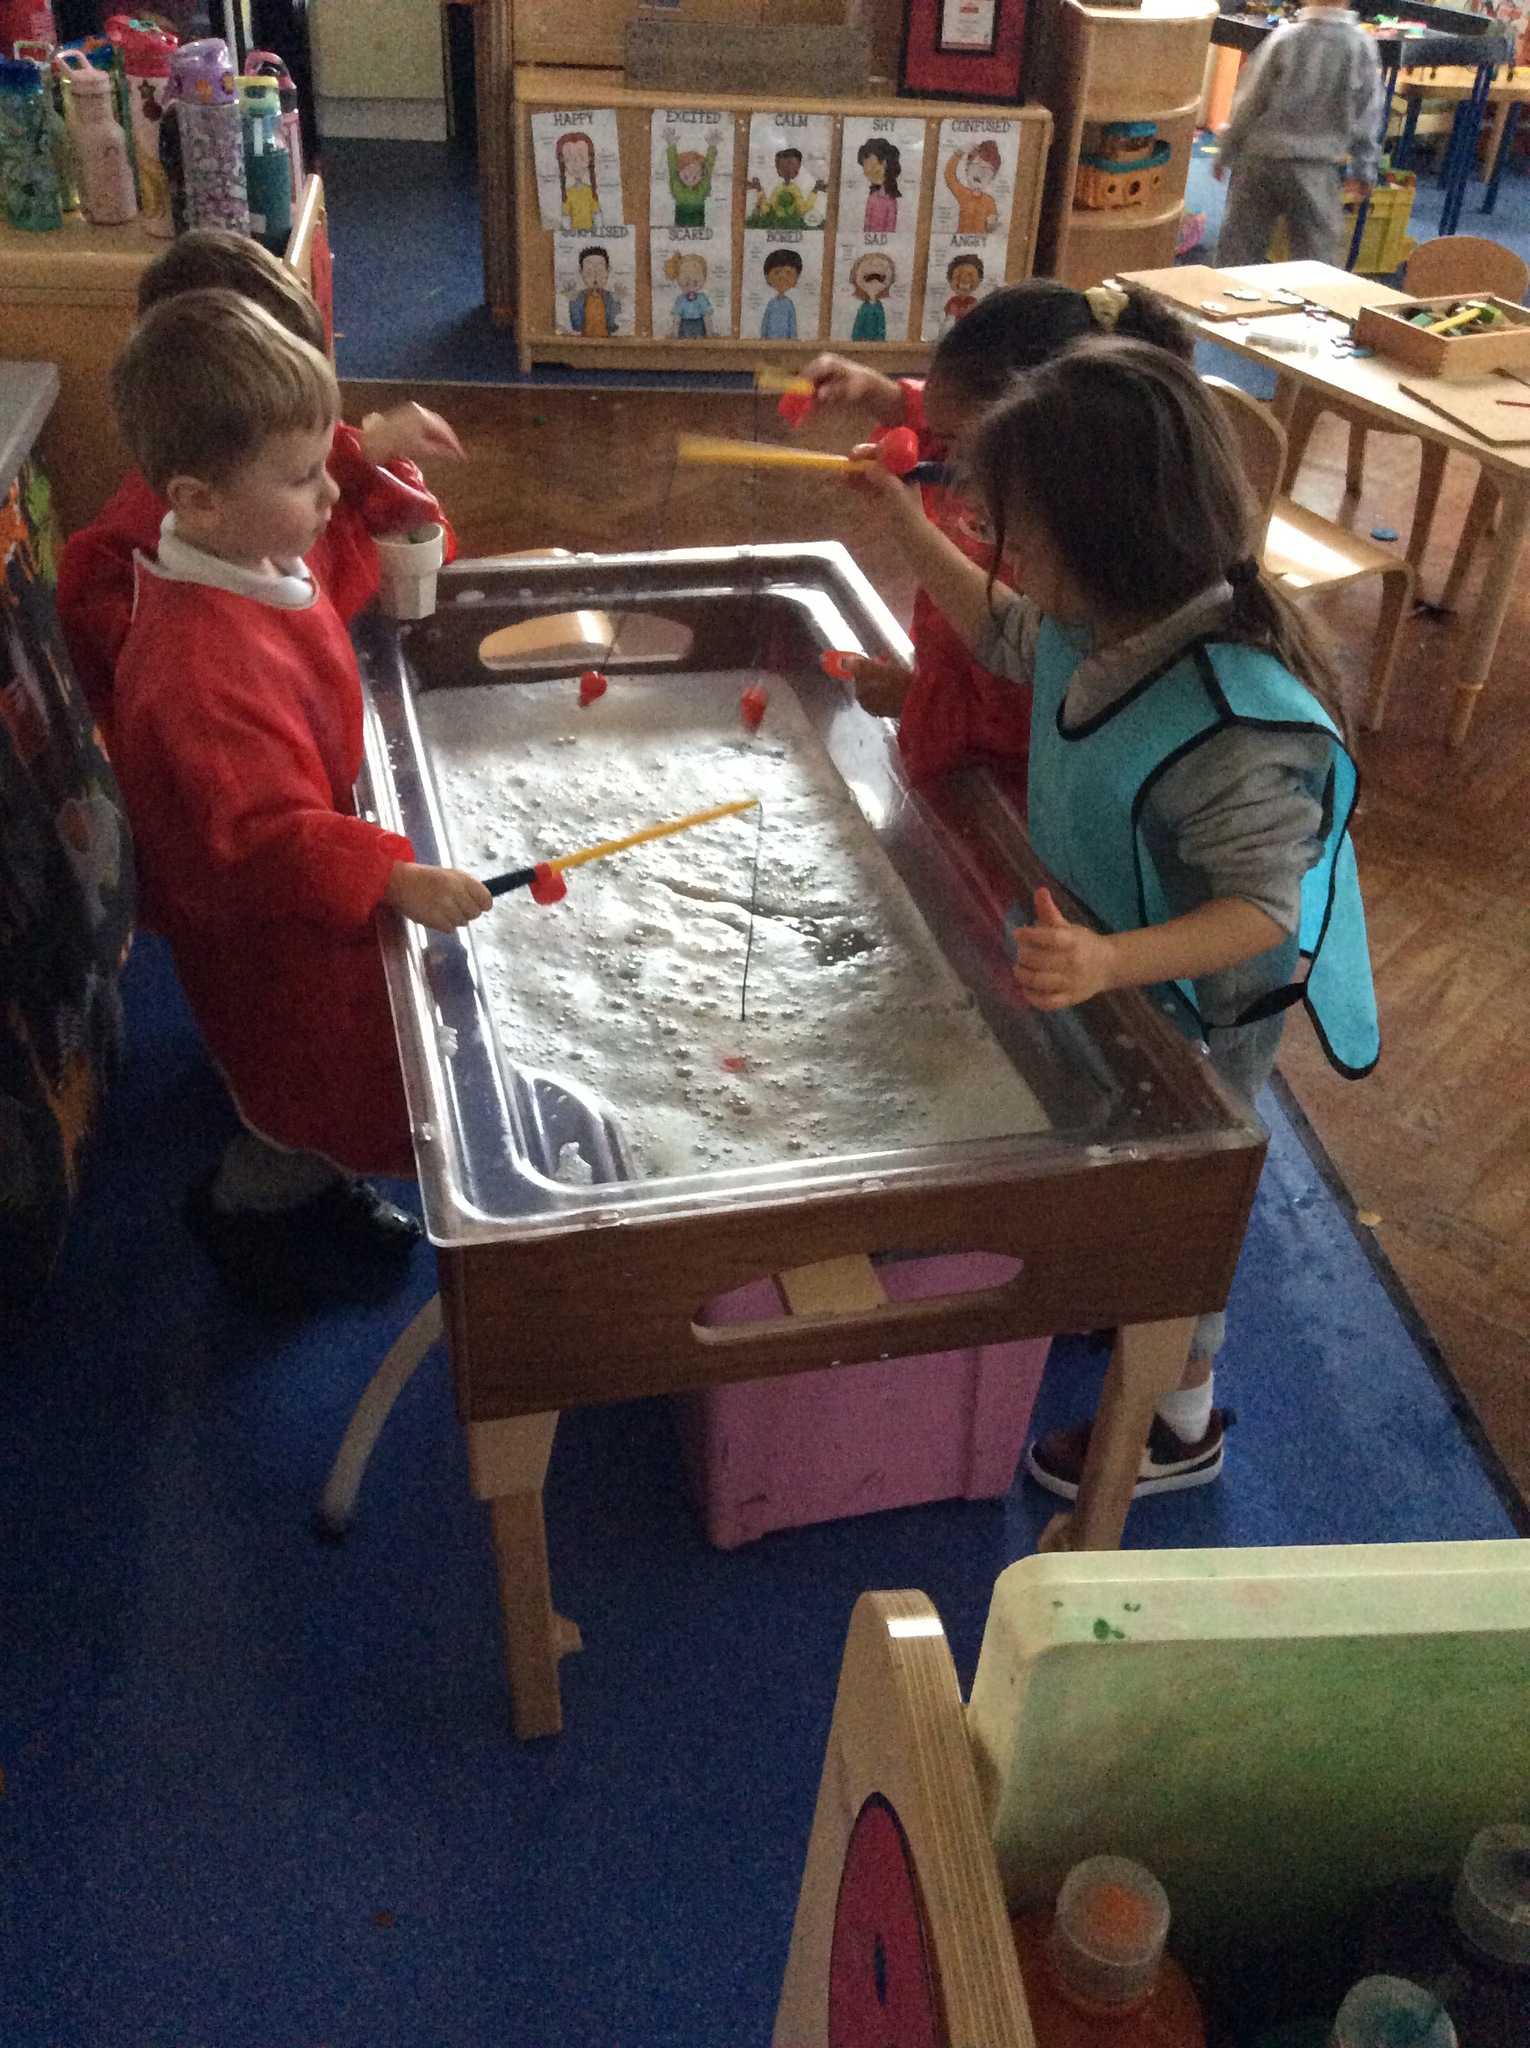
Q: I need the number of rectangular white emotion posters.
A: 10